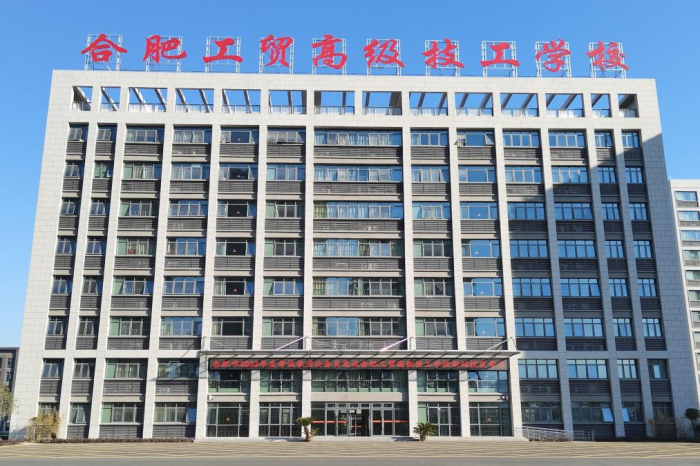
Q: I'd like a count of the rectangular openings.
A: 14